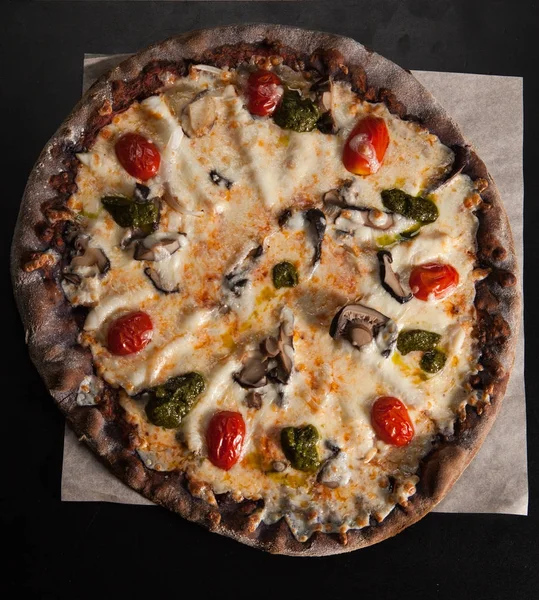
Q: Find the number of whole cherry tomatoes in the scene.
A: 7